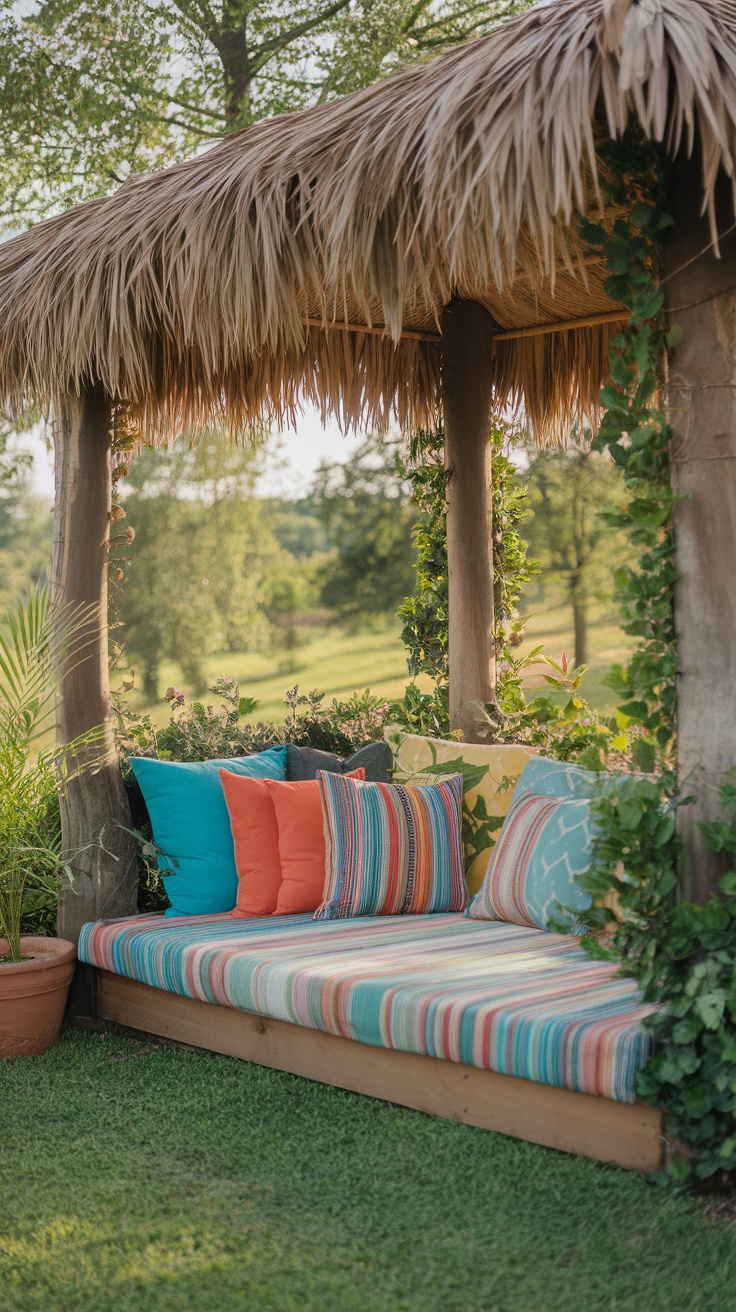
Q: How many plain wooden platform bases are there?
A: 1